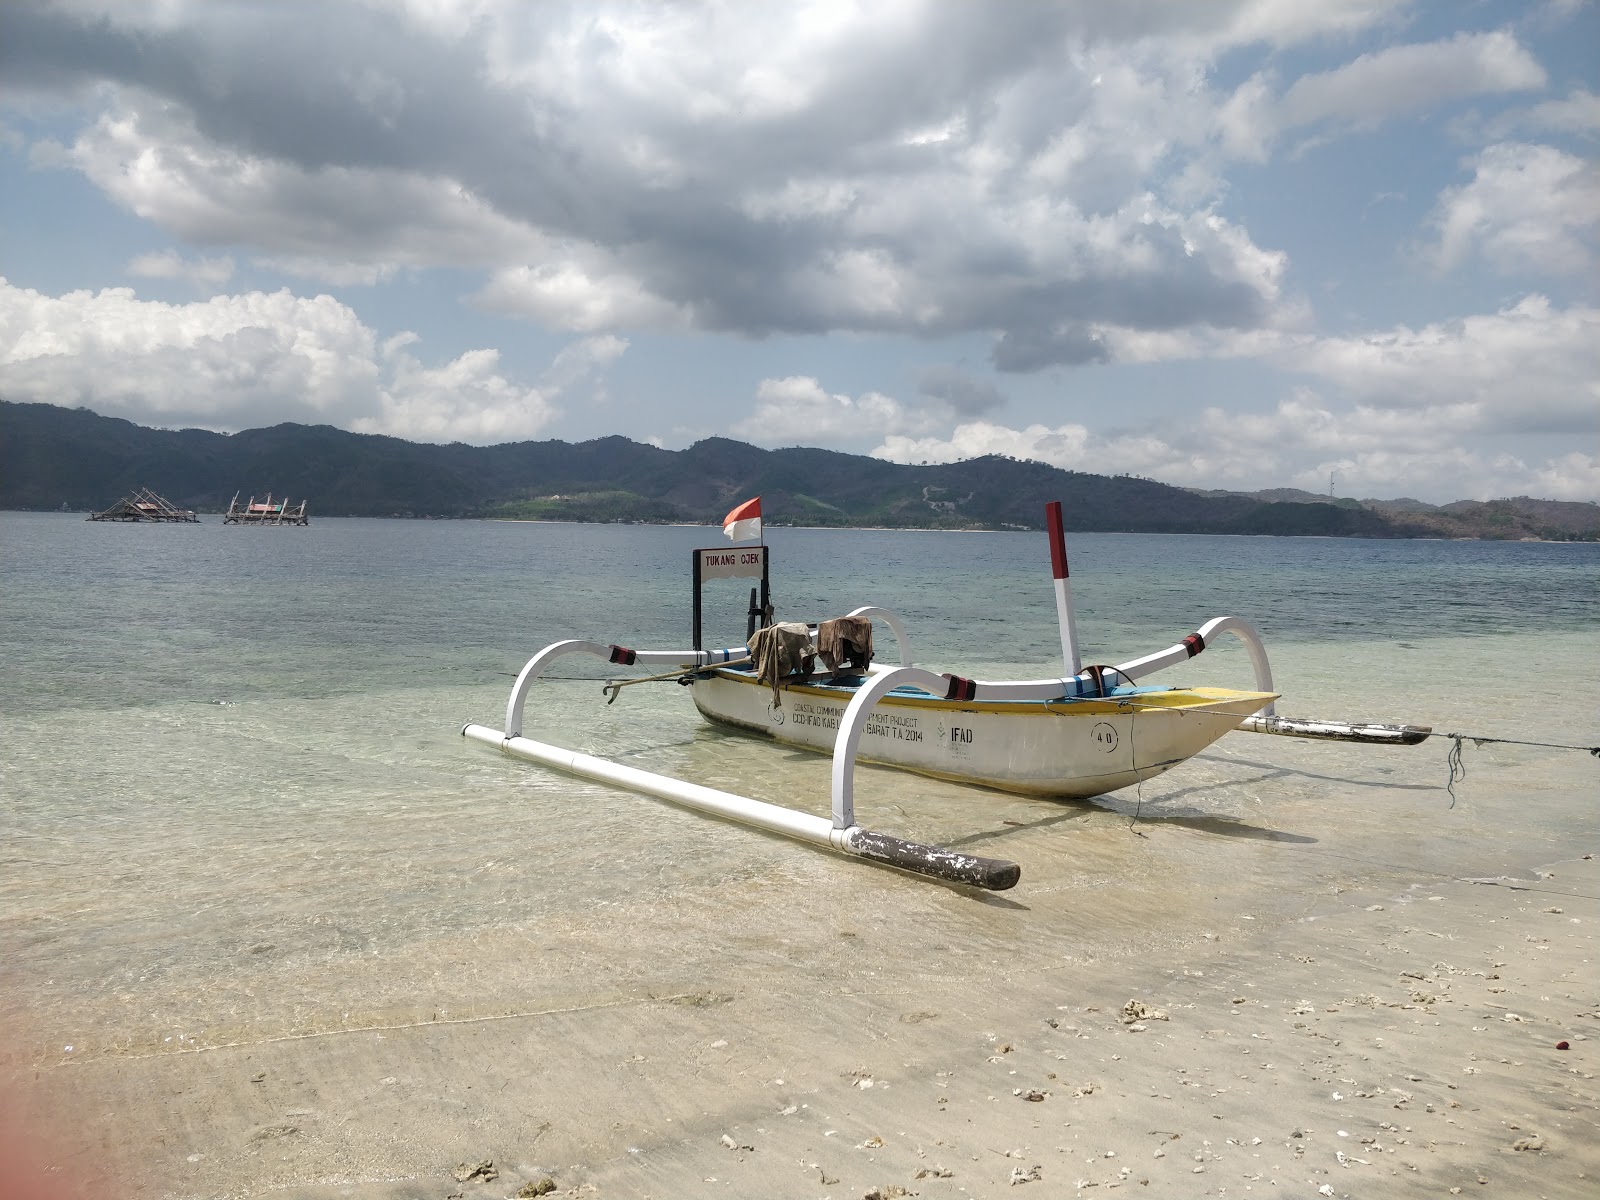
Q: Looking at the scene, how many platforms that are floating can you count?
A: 2